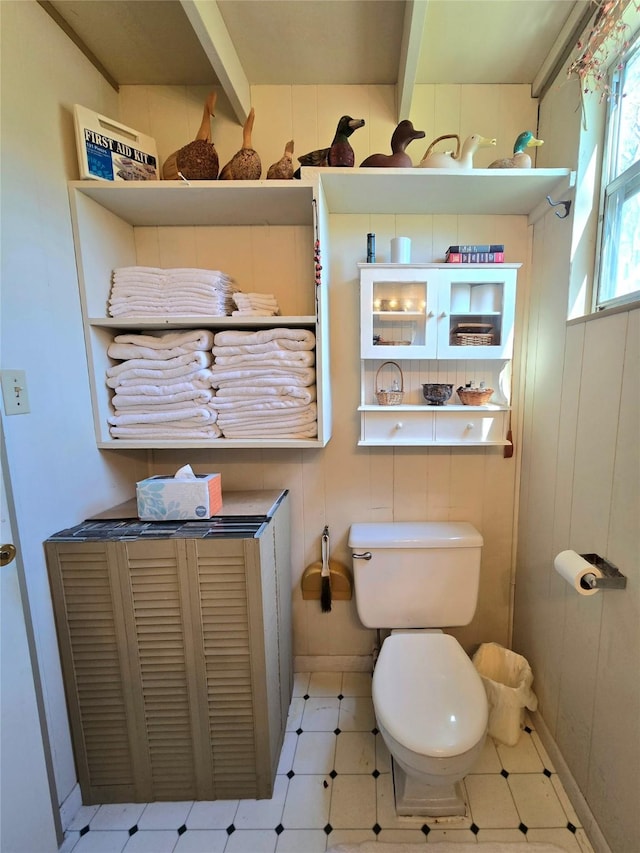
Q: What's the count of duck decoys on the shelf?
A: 7